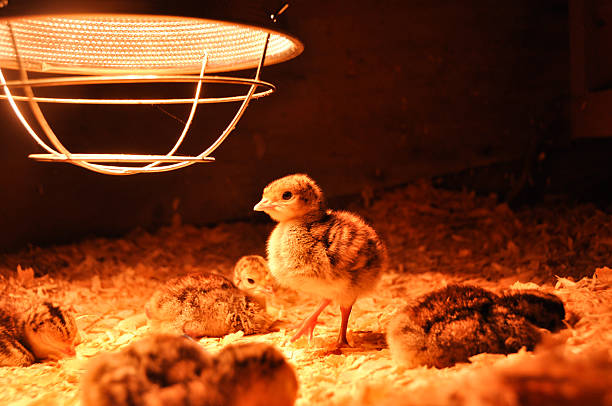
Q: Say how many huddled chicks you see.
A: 4